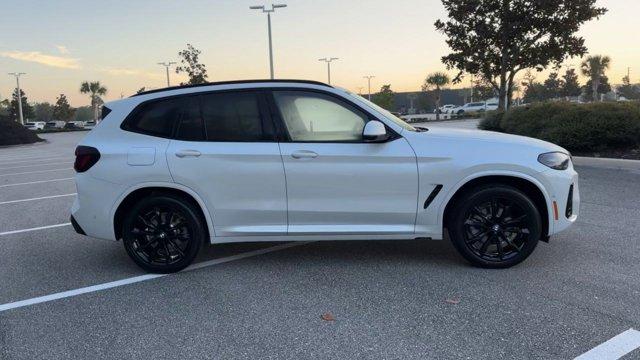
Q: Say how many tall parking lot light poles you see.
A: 5